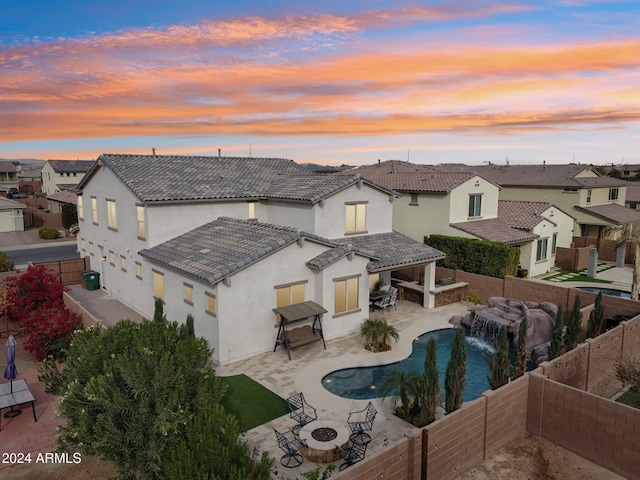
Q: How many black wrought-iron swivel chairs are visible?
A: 4